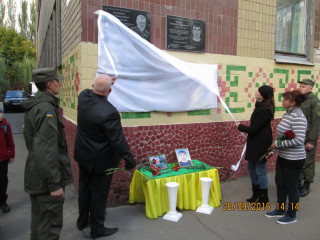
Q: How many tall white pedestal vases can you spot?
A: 2